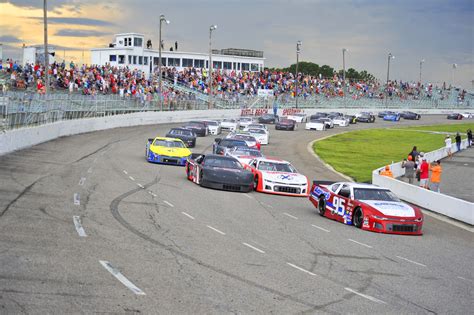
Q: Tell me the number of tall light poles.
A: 8